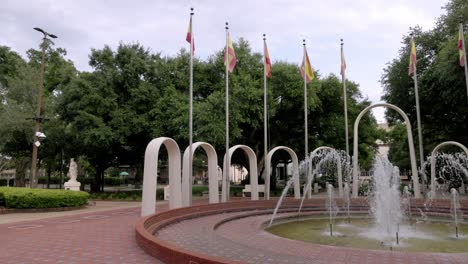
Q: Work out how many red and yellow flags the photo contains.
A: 7